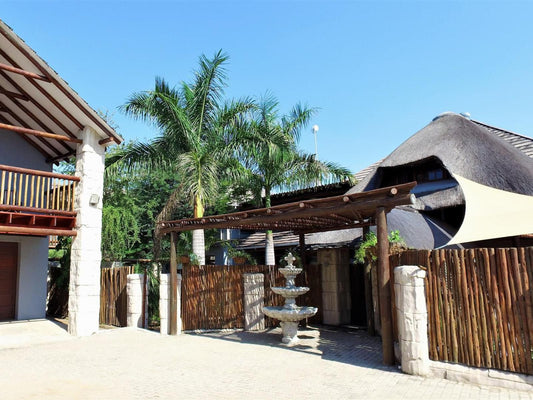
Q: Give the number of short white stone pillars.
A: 4